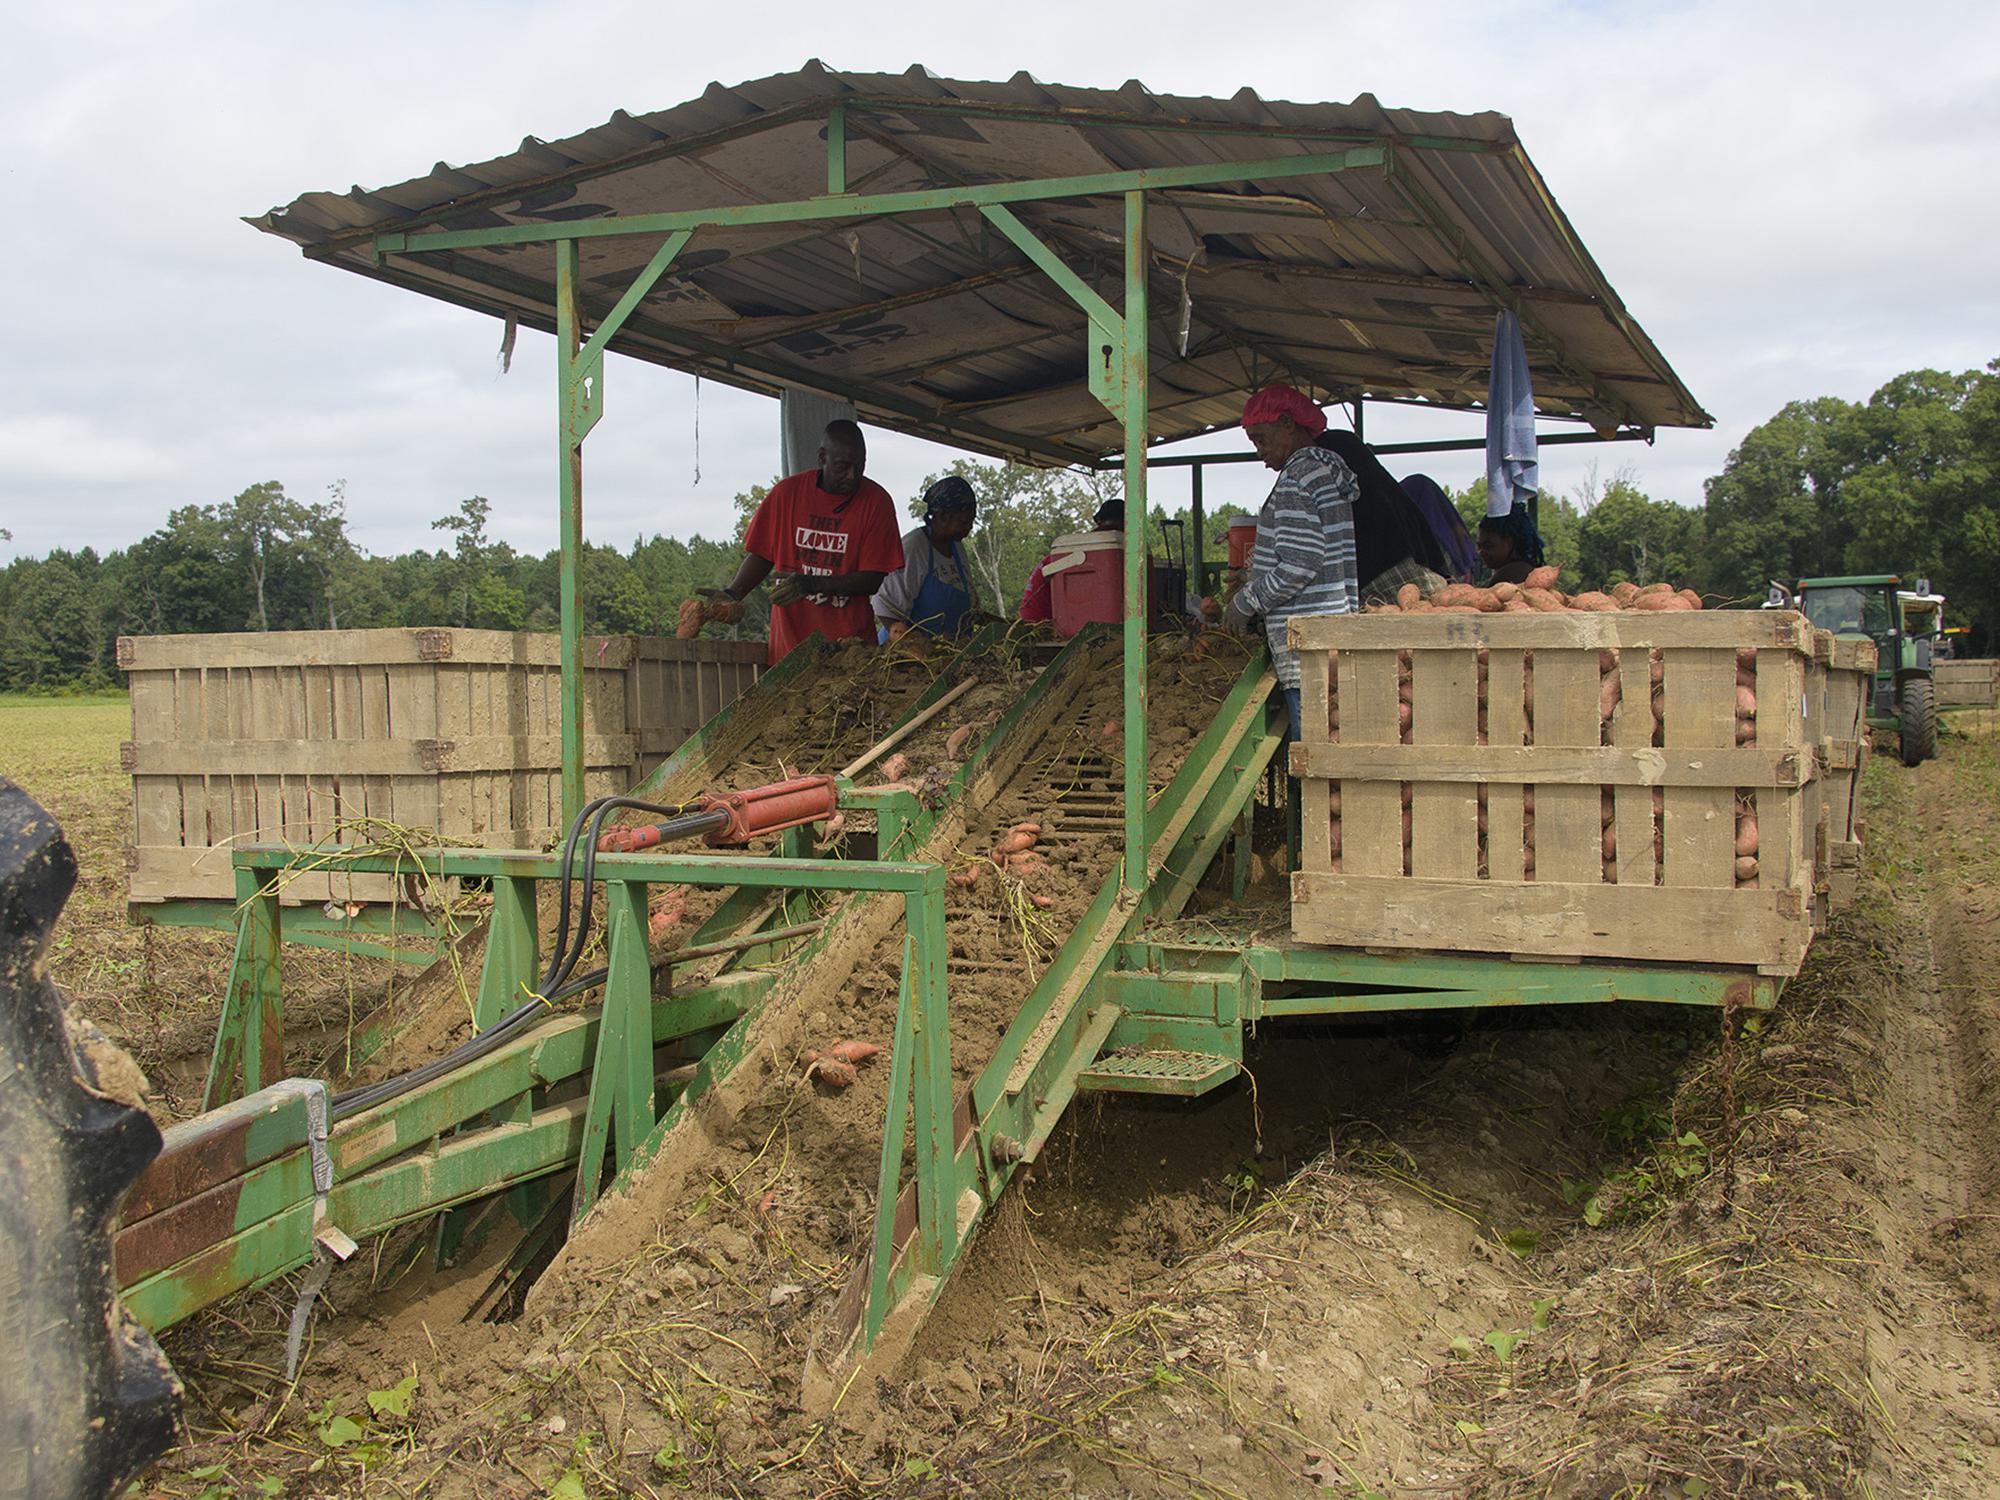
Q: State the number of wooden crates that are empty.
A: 2